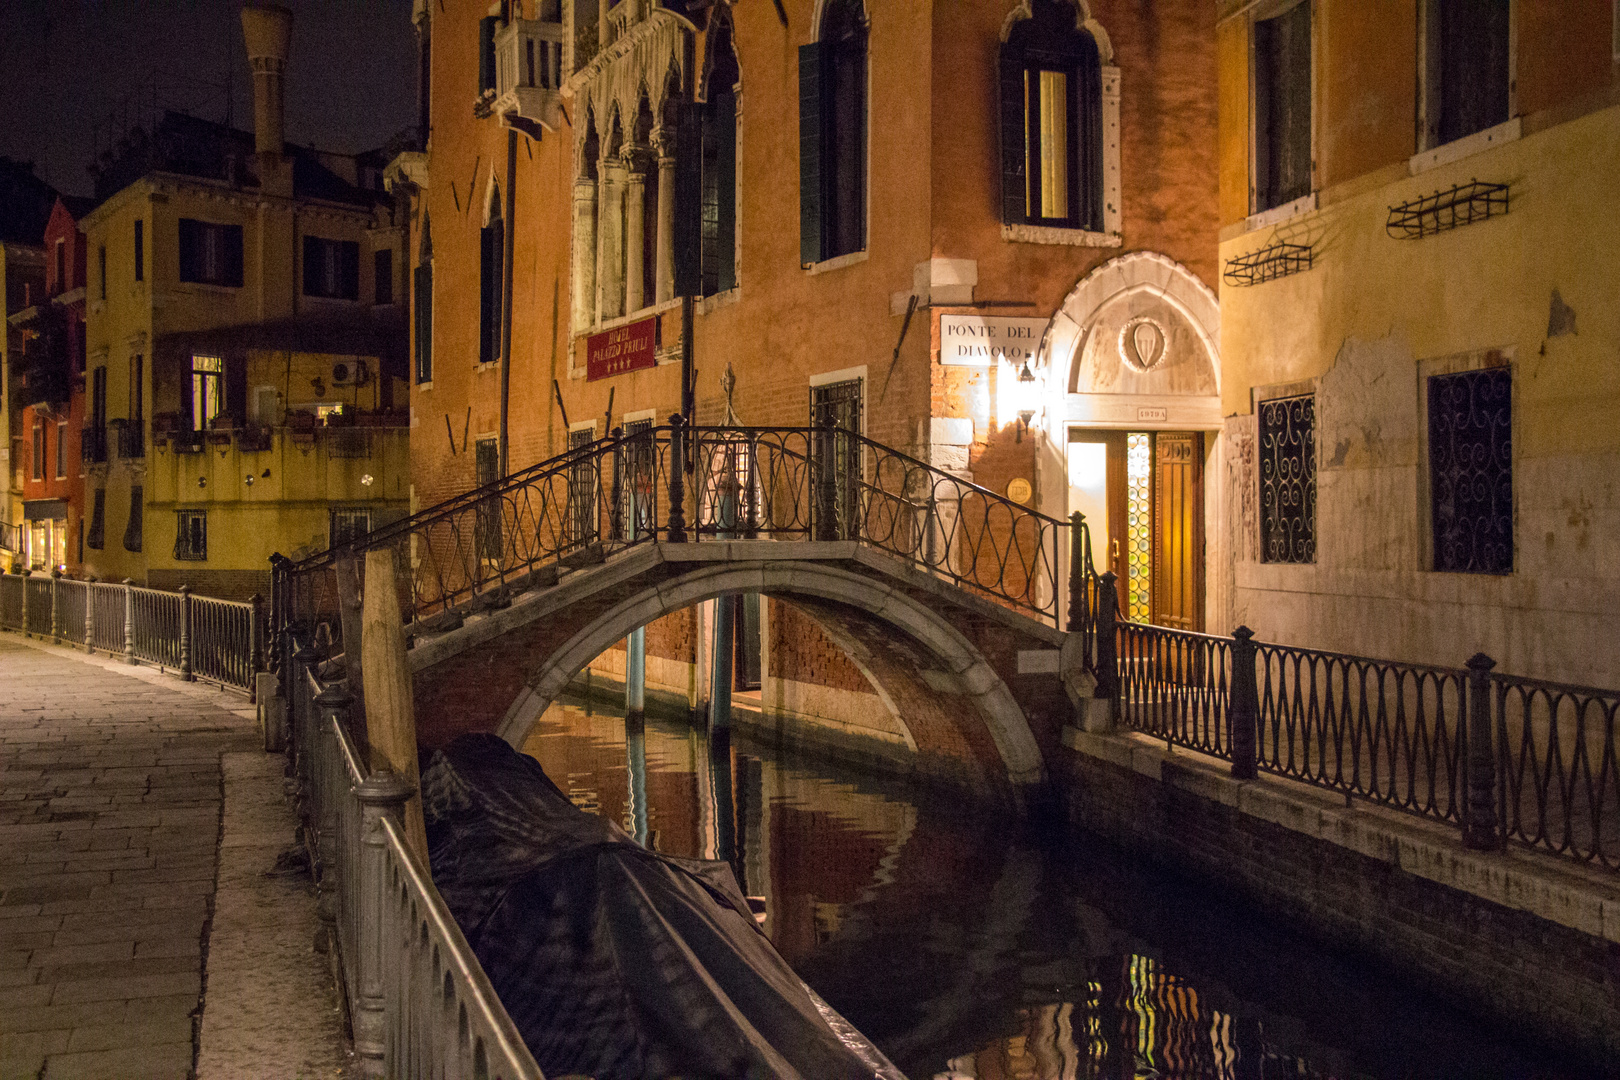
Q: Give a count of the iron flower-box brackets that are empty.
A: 2